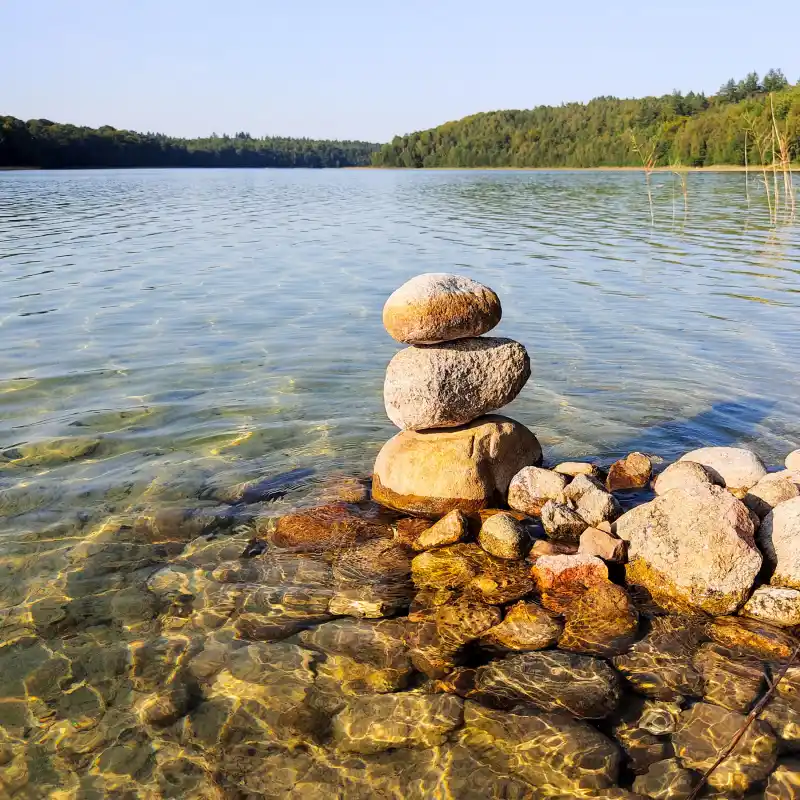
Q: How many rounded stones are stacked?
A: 3